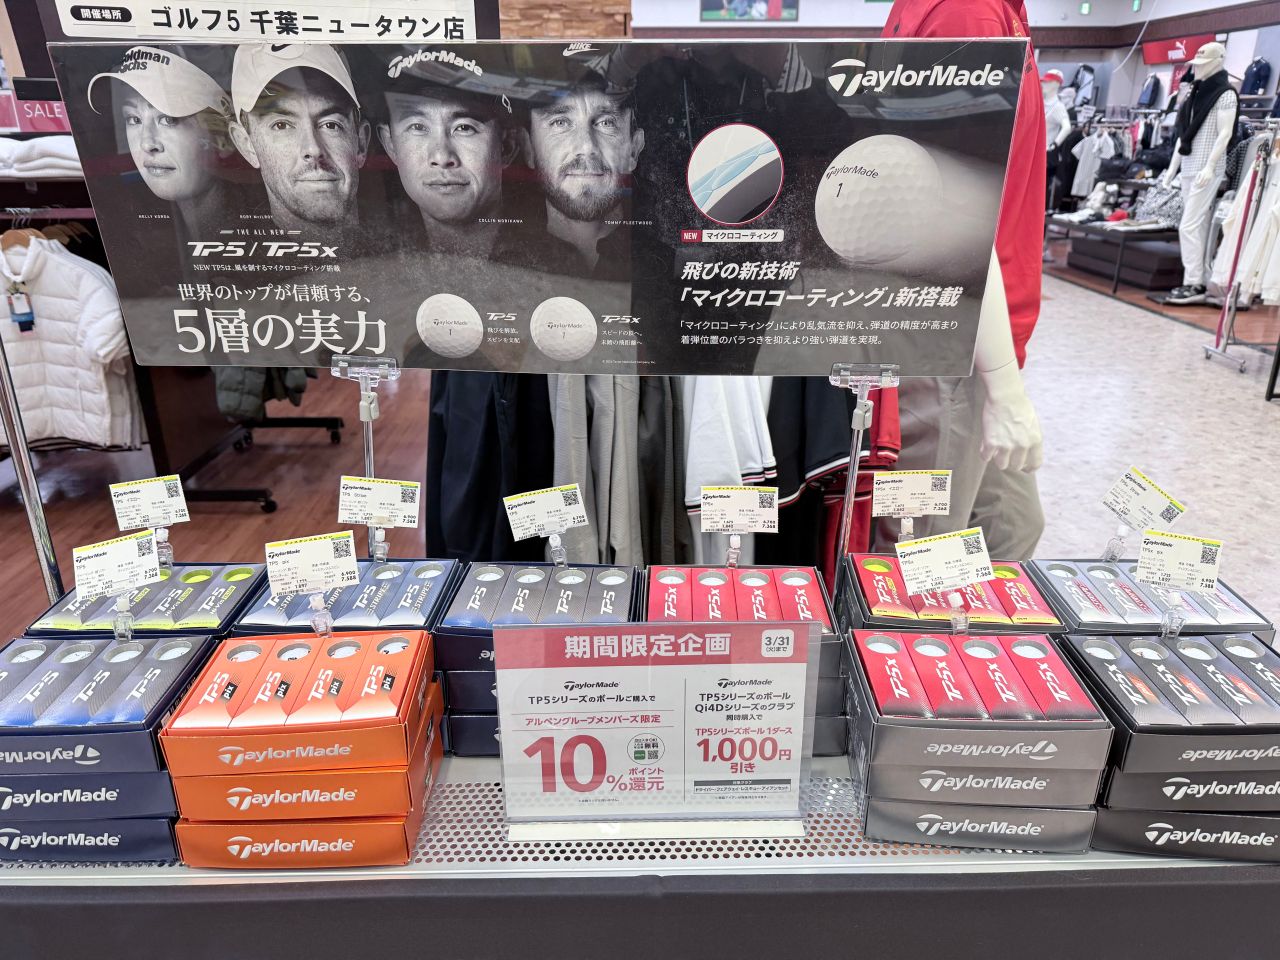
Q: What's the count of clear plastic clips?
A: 12